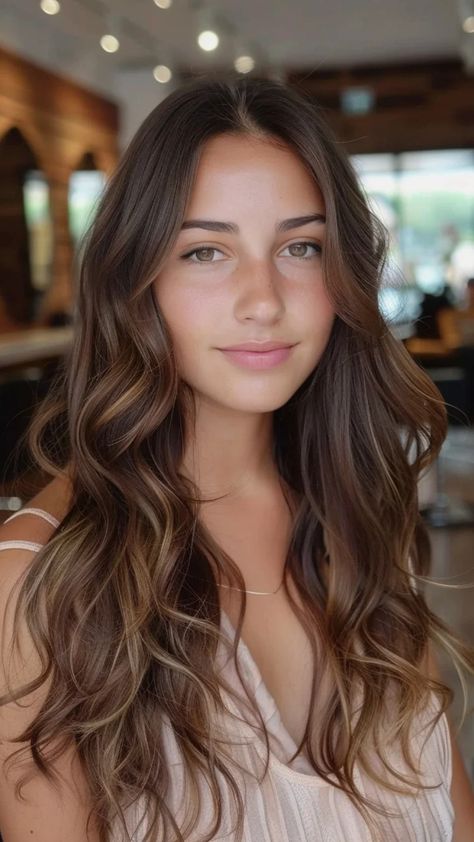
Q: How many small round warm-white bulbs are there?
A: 7